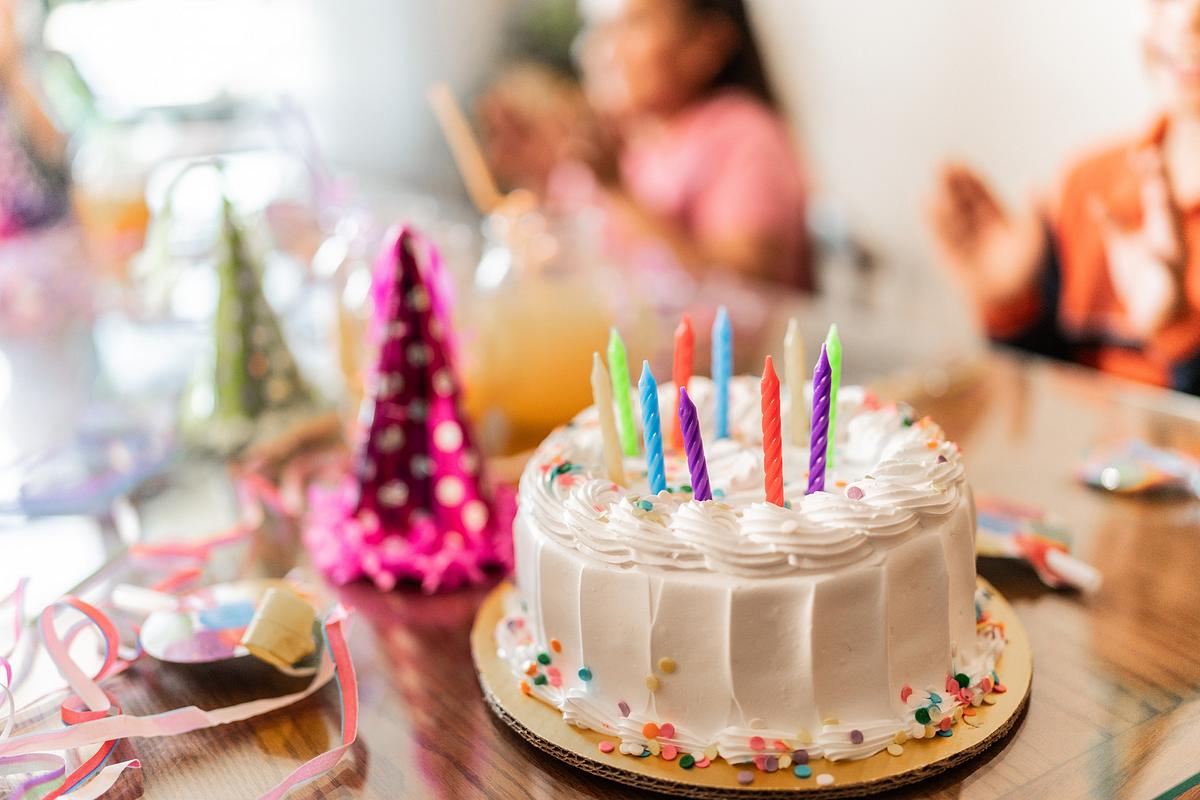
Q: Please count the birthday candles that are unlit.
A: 10